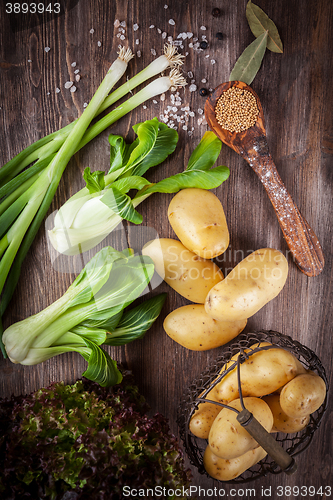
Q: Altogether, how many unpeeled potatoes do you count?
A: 10